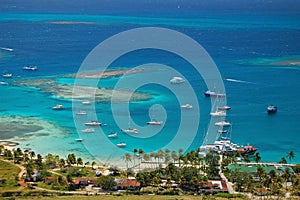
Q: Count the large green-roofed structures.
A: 1